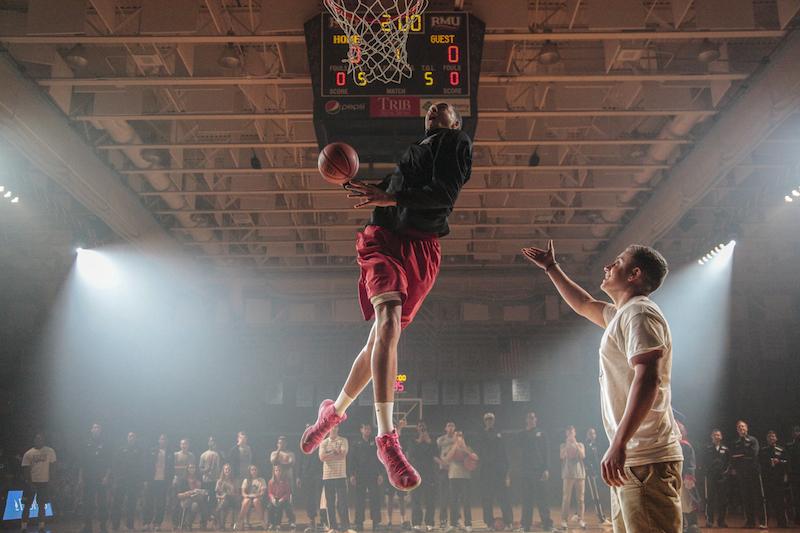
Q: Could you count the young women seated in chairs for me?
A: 4